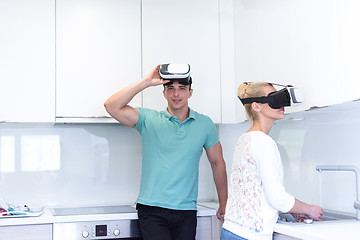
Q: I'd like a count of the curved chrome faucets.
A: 1